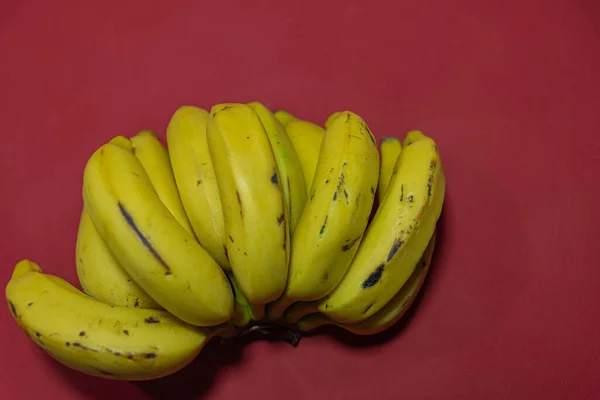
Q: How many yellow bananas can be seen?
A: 12